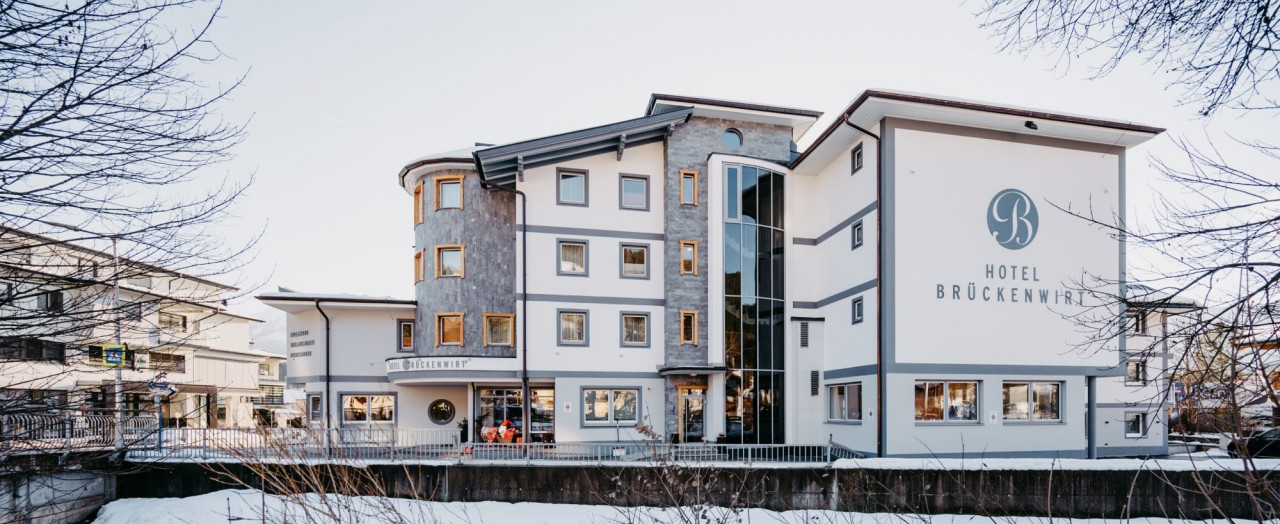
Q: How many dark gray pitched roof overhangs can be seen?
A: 1